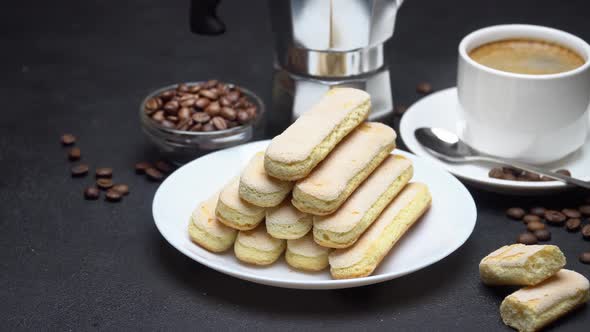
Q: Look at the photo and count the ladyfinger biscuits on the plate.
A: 10